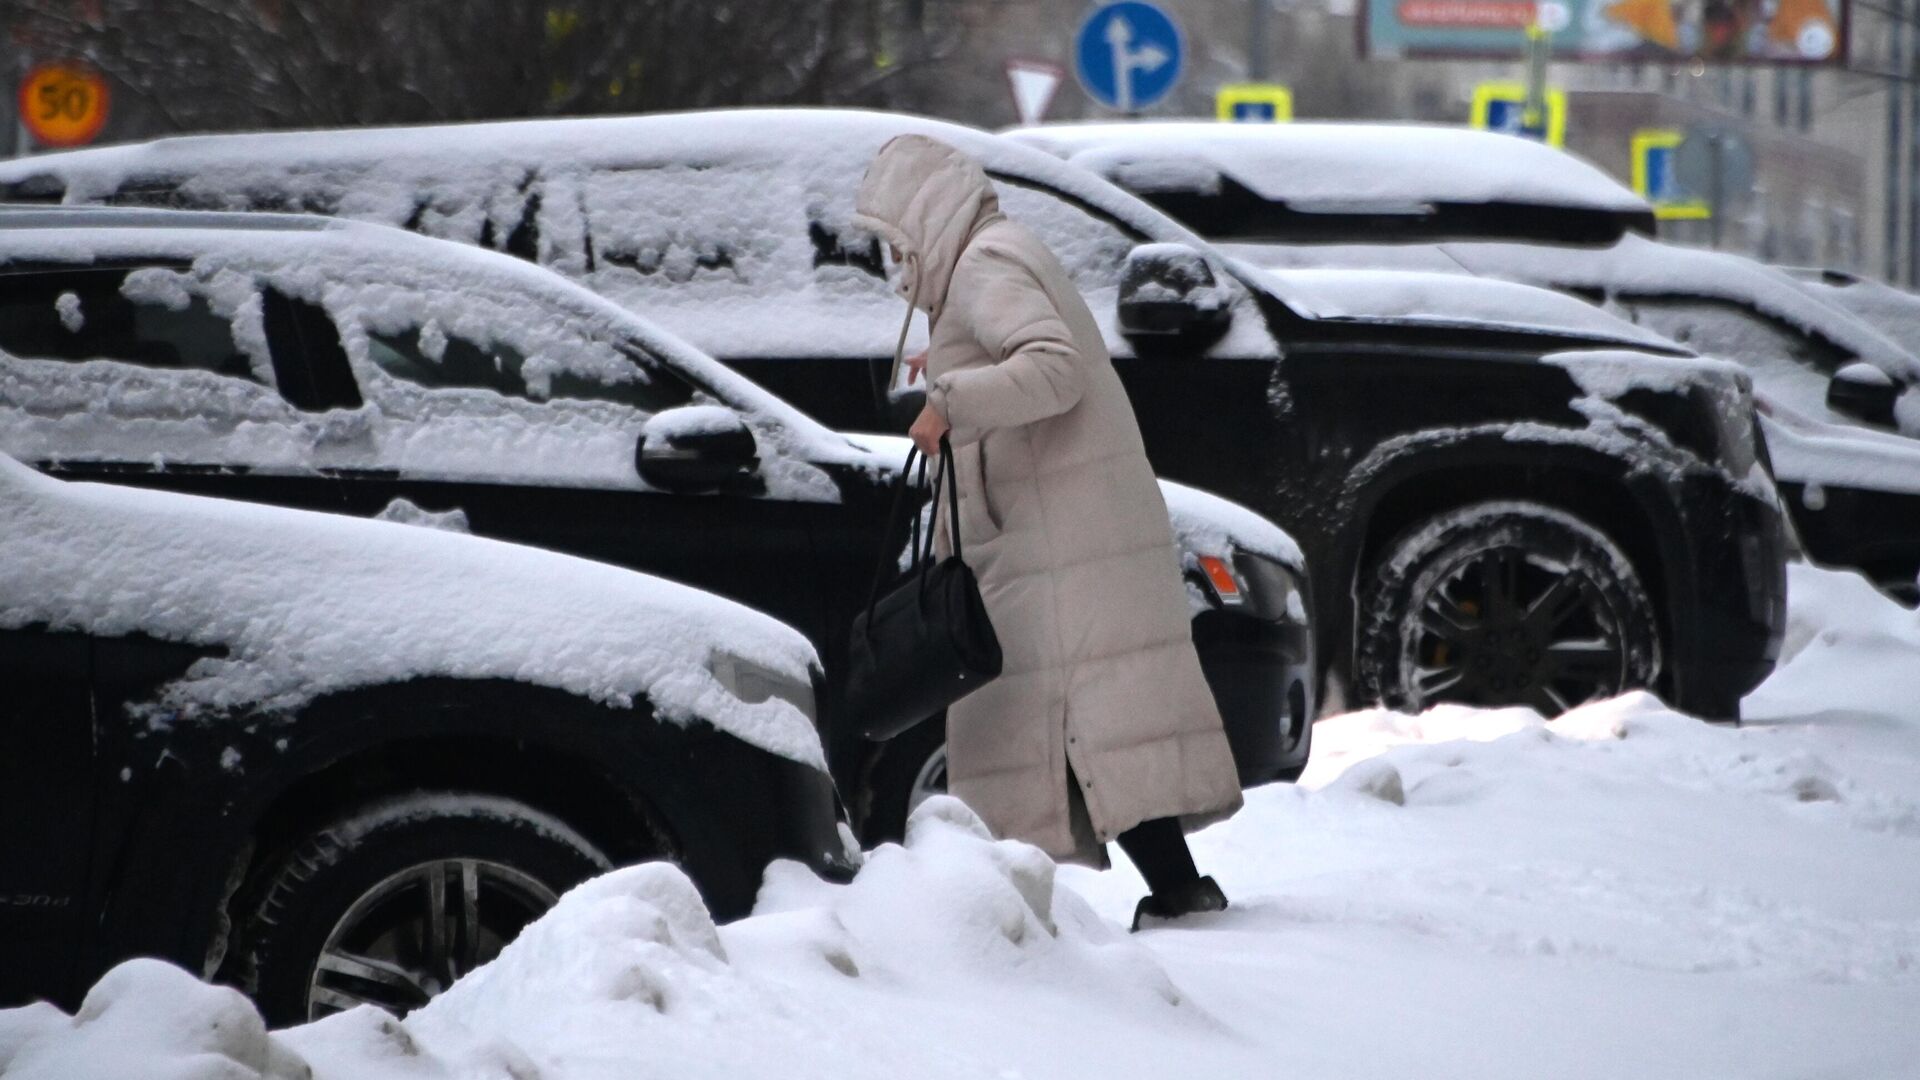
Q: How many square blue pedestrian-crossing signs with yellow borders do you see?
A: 3